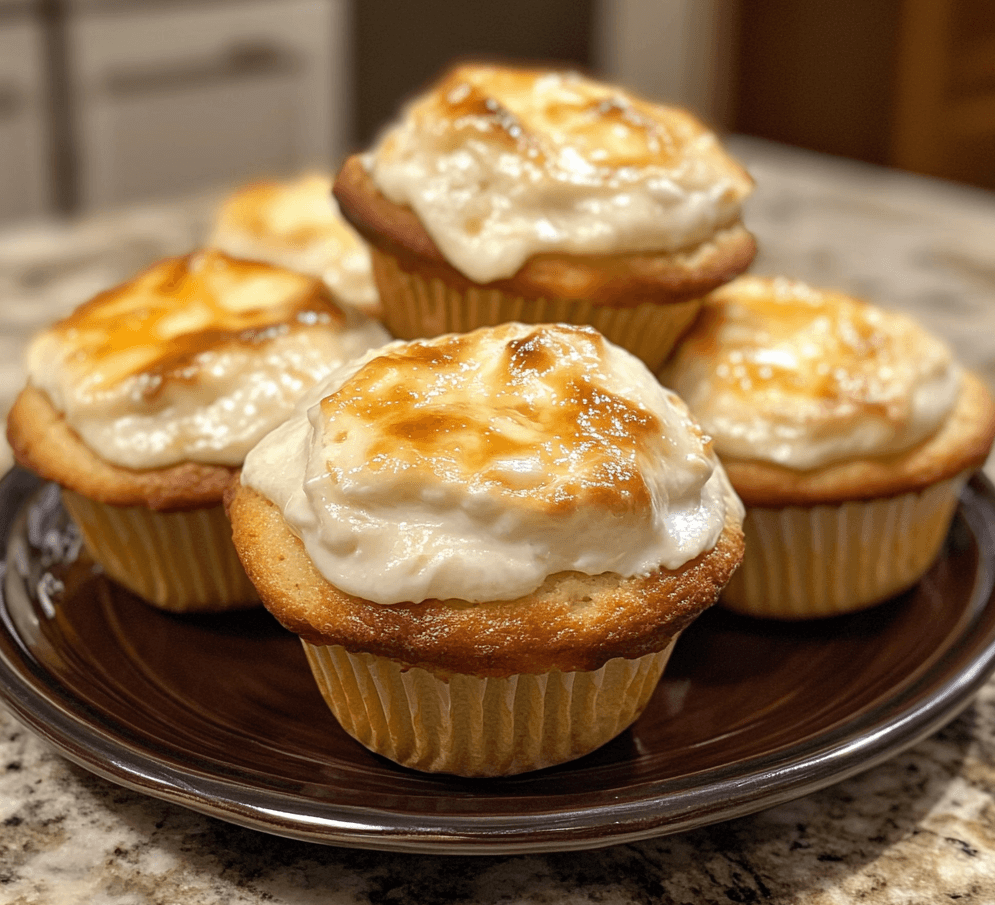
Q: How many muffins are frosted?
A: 5